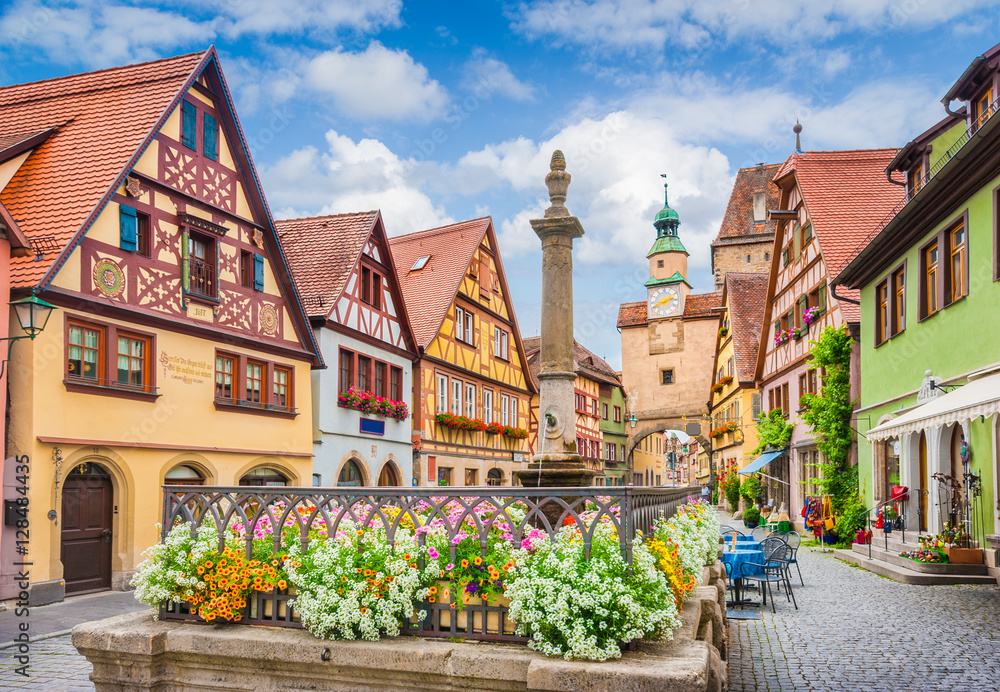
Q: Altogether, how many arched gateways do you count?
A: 1